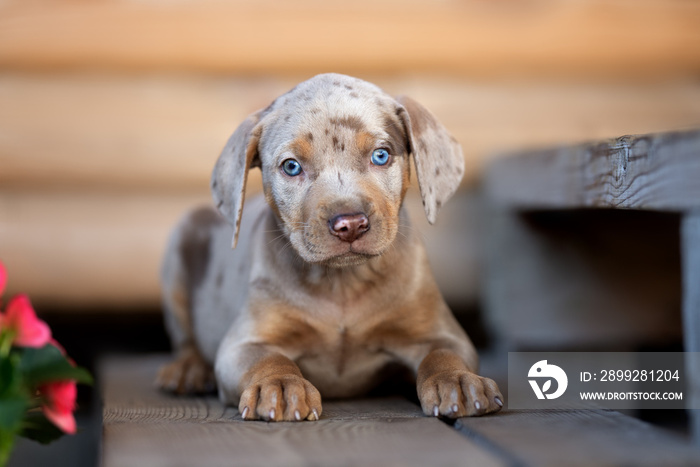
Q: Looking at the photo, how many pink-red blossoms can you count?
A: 3